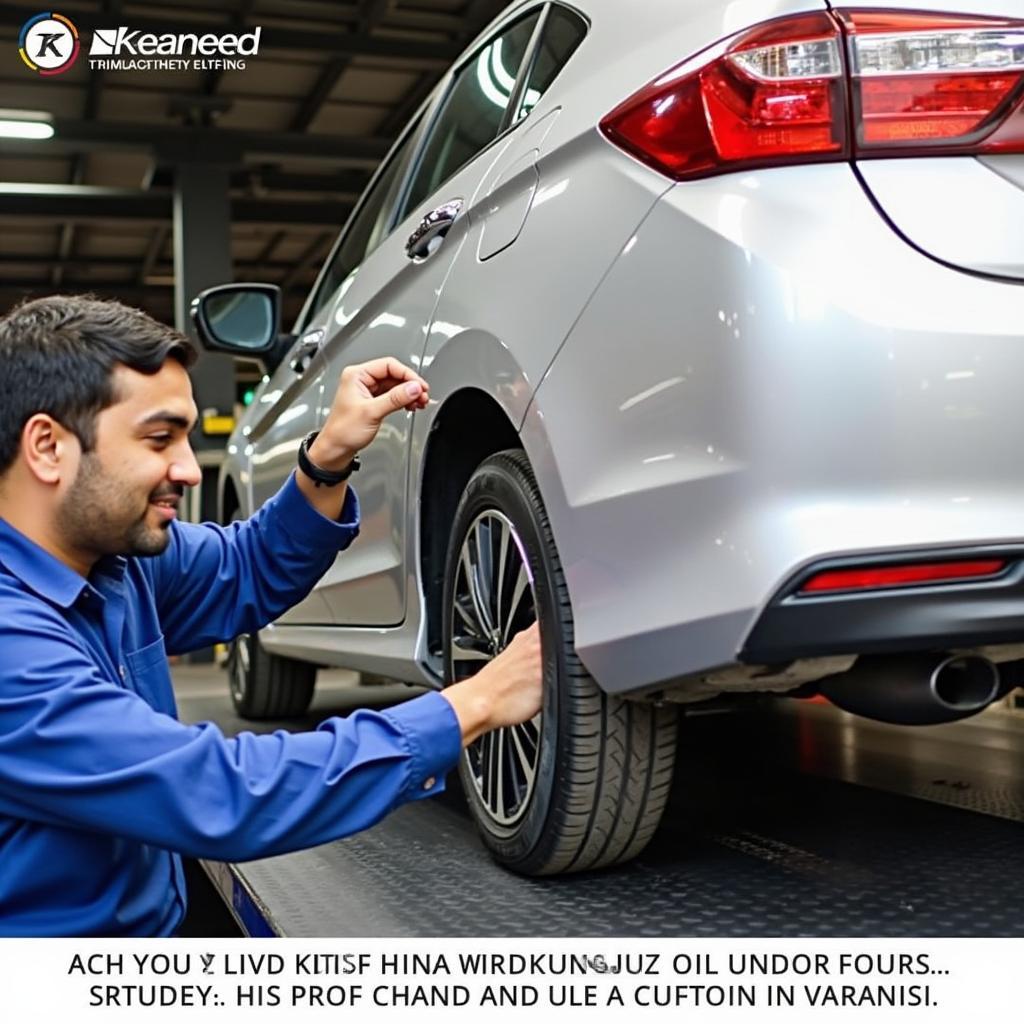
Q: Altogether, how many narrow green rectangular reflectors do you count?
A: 0